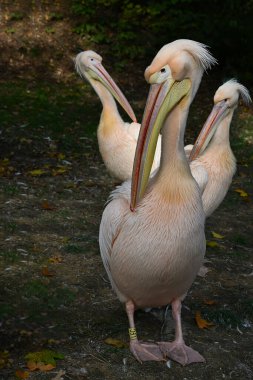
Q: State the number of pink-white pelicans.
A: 3